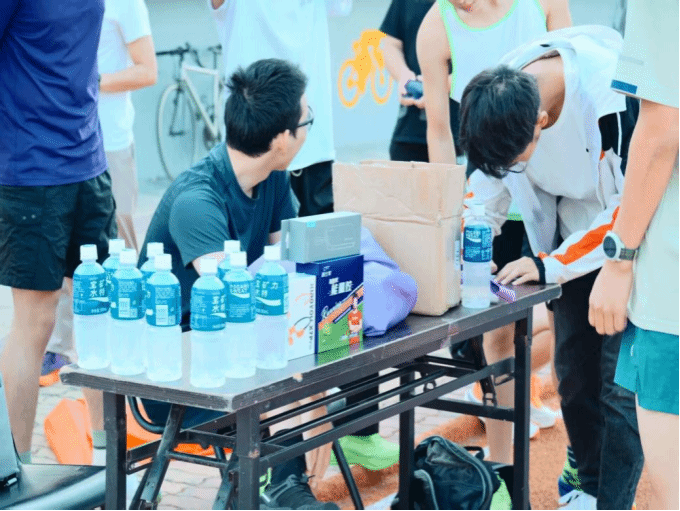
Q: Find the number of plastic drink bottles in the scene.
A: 10